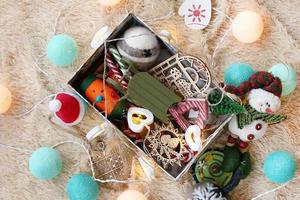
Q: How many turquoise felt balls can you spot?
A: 6